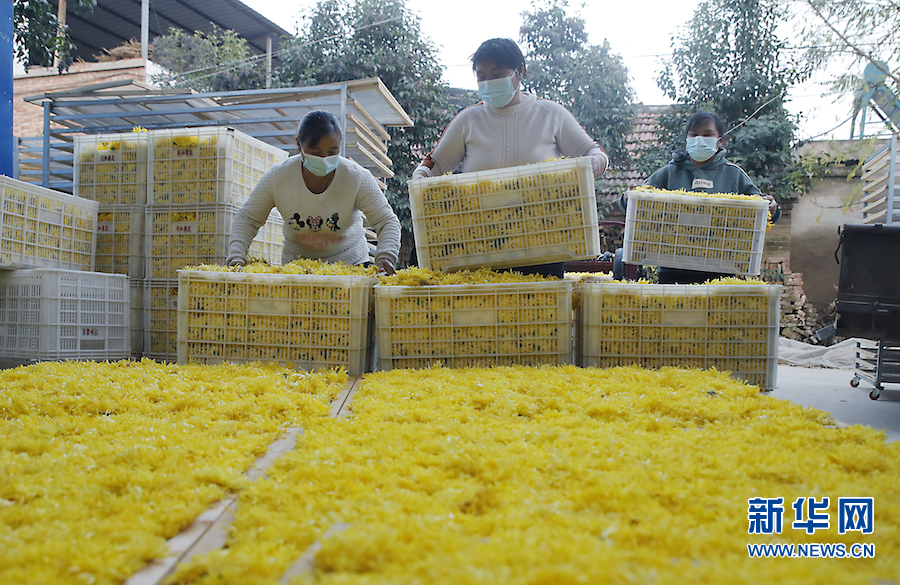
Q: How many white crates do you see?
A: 13